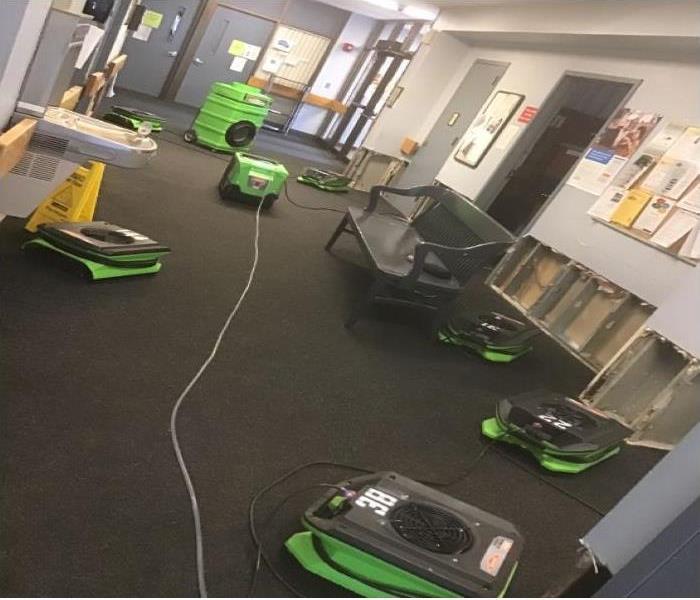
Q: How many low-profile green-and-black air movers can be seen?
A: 6